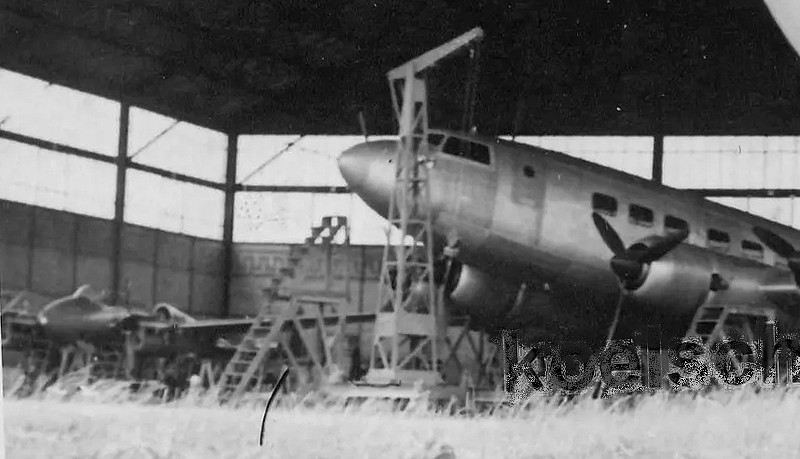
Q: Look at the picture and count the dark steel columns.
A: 3